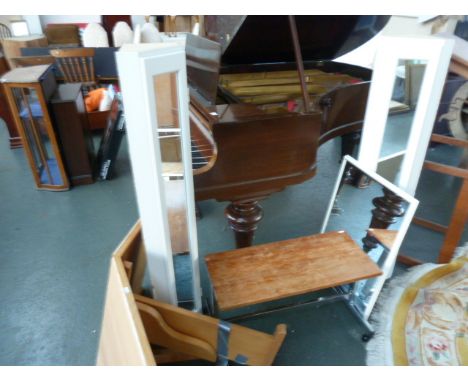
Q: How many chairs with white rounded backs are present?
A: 3